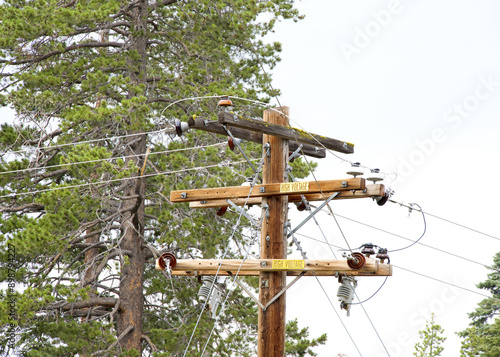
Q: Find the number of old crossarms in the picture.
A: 2